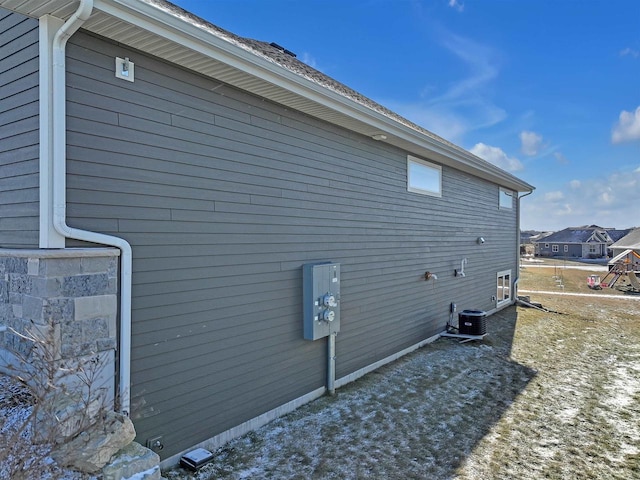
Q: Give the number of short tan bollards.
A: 0